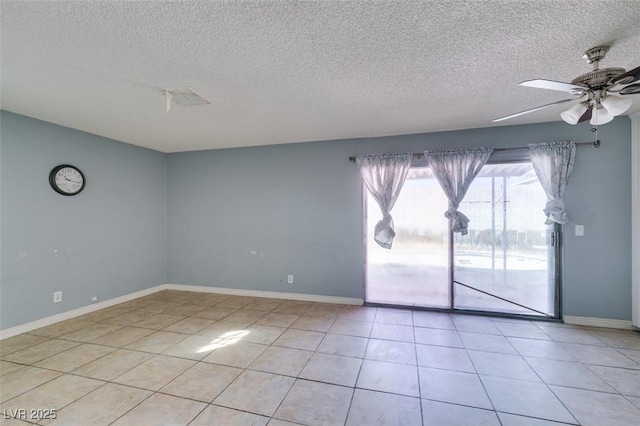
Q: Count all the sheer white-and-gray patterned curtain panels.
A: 3